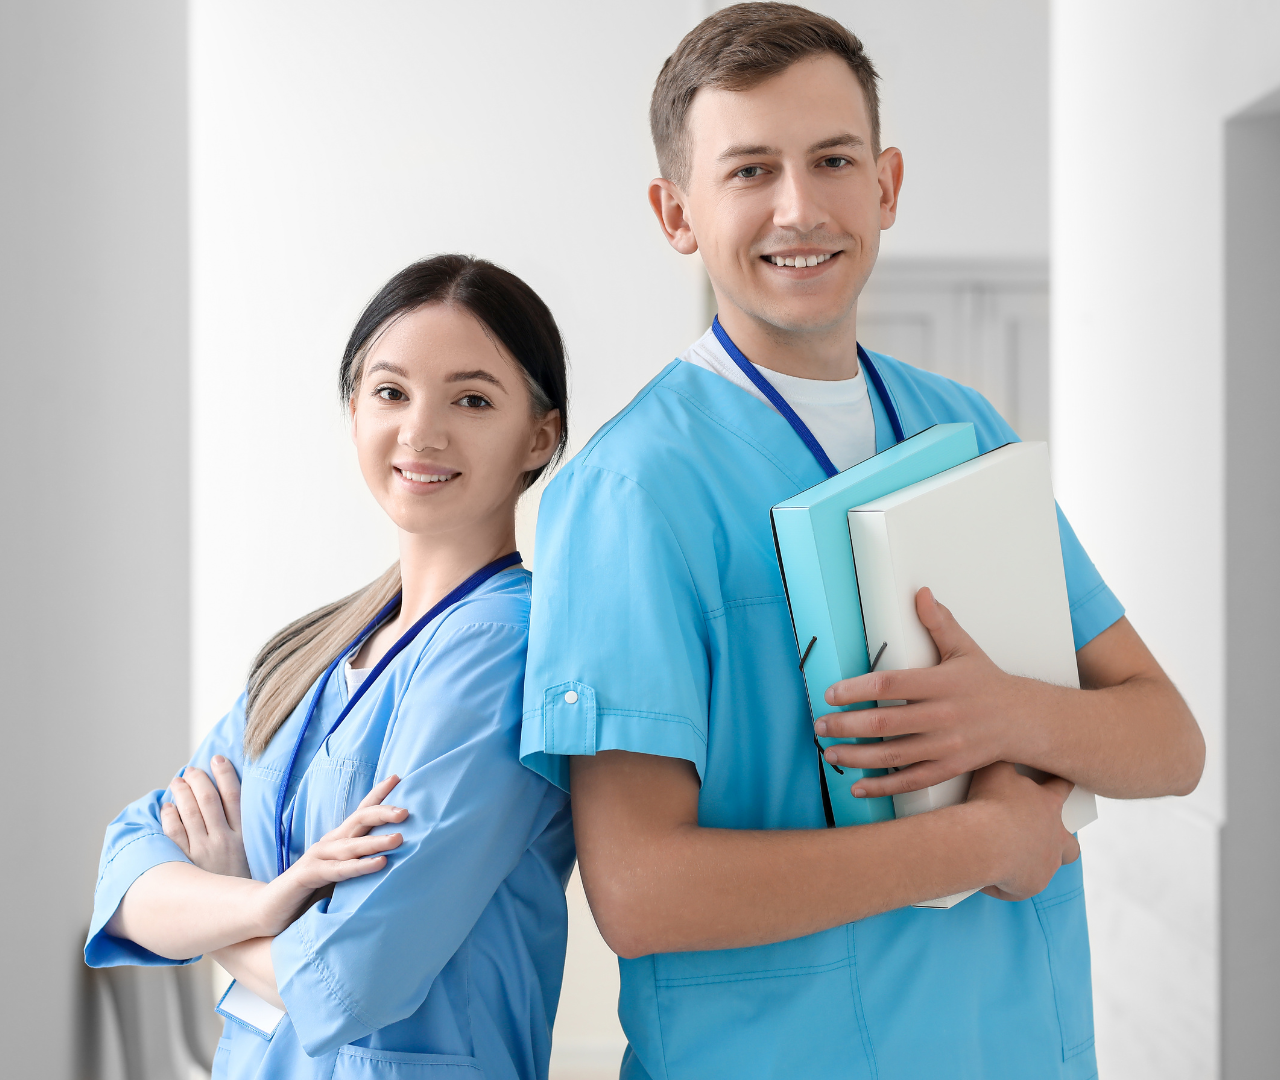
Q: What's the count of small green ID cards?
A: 0